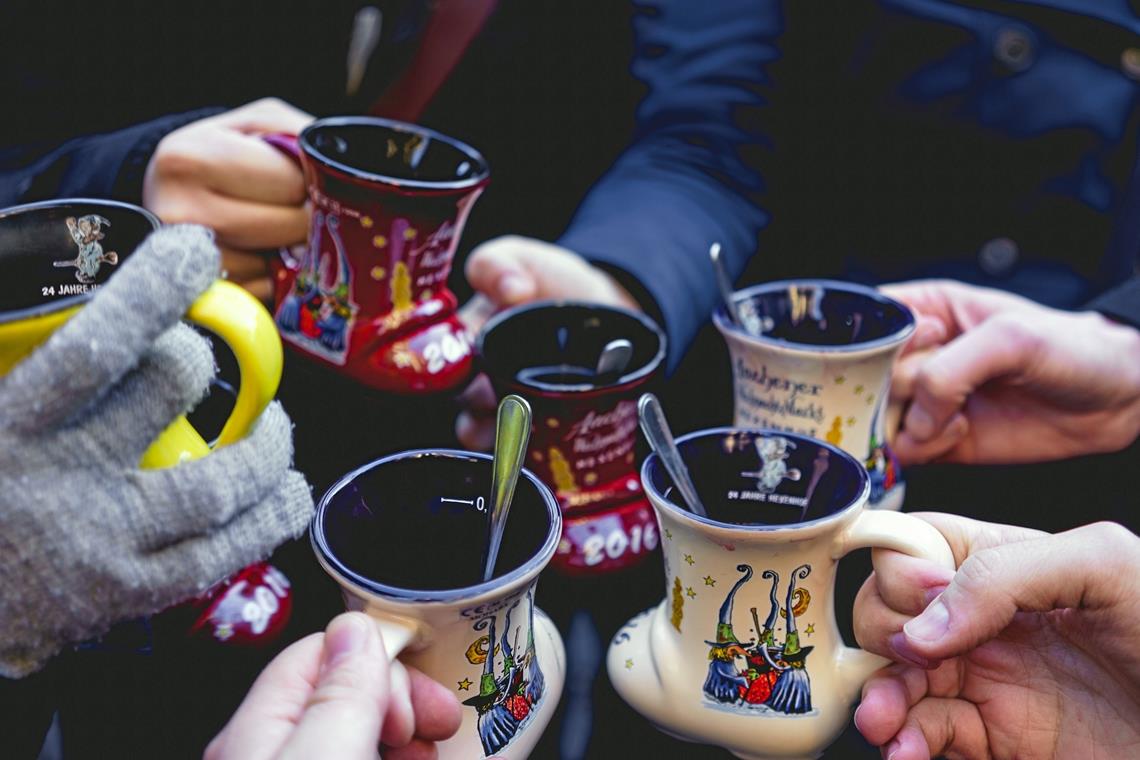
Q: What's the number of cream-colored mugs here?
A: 3